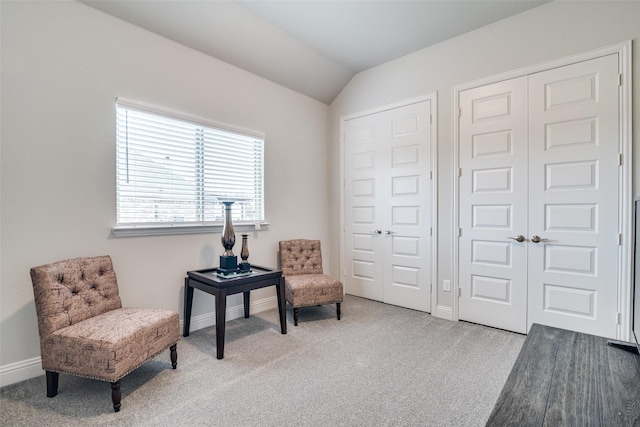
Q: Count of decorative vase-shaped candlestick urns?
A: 2